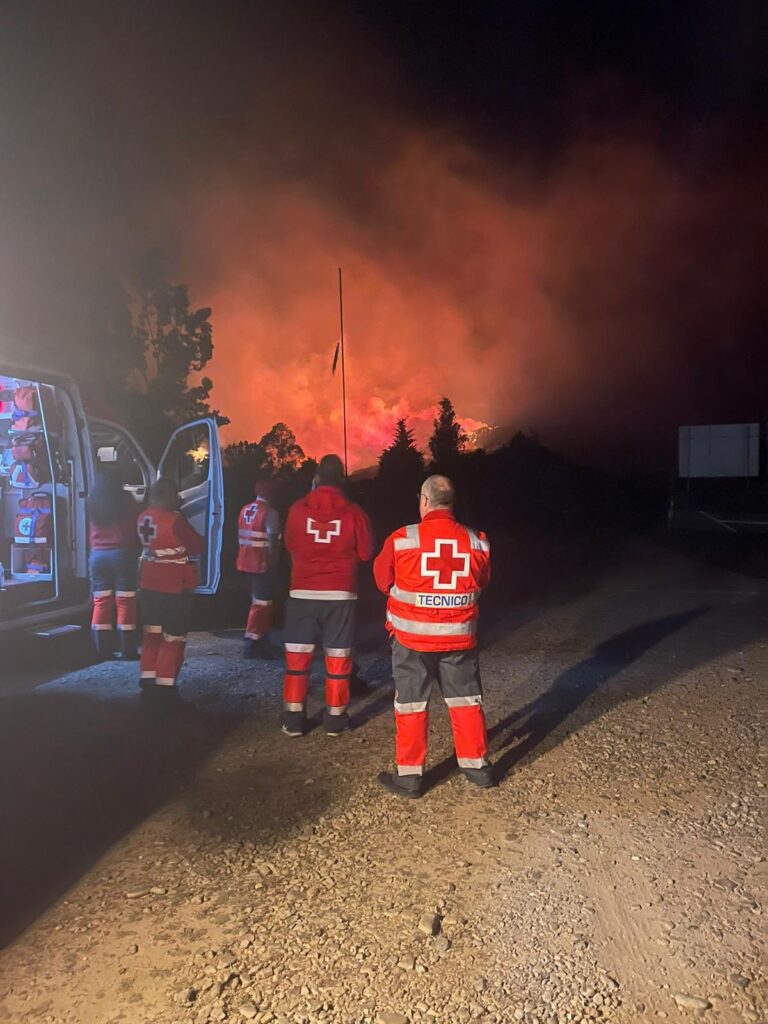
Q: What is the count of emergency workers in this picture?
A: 5